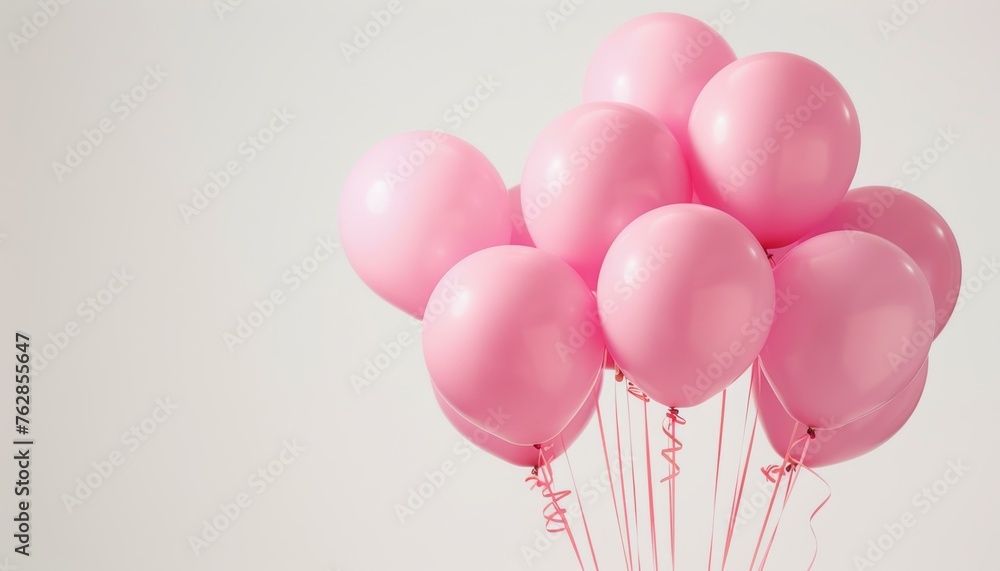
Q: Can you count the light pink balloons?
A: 11